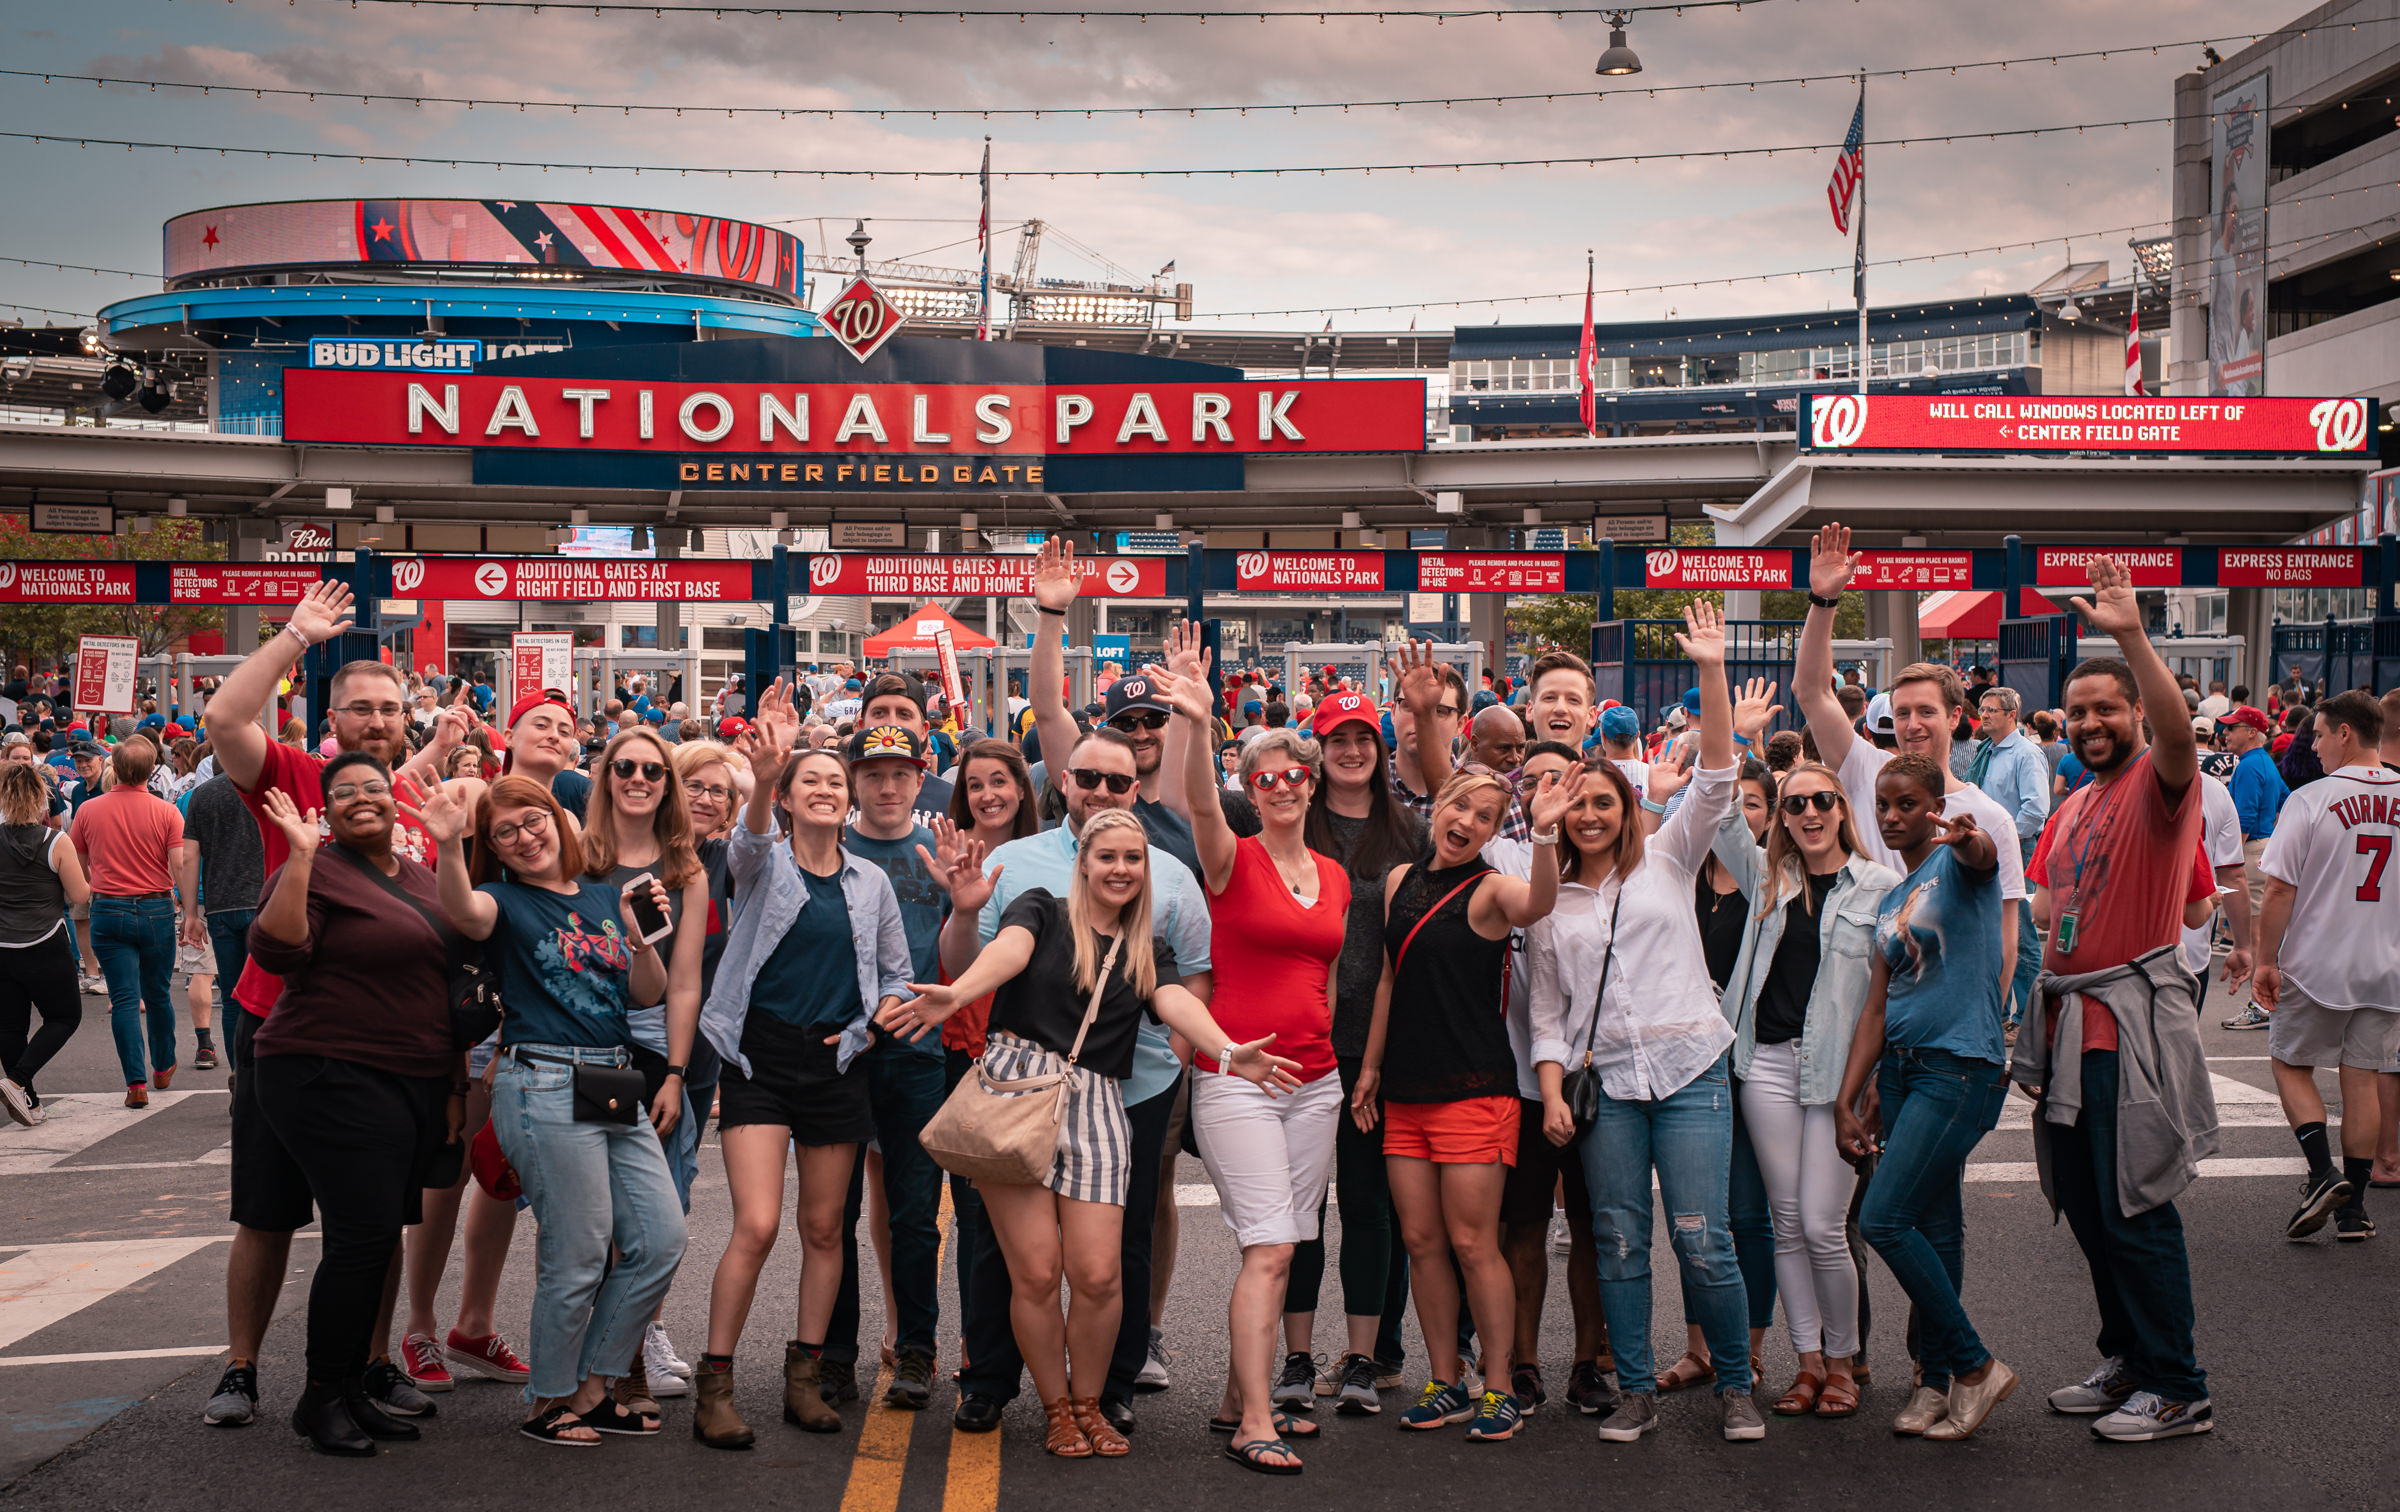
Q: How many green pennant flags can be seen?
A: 0